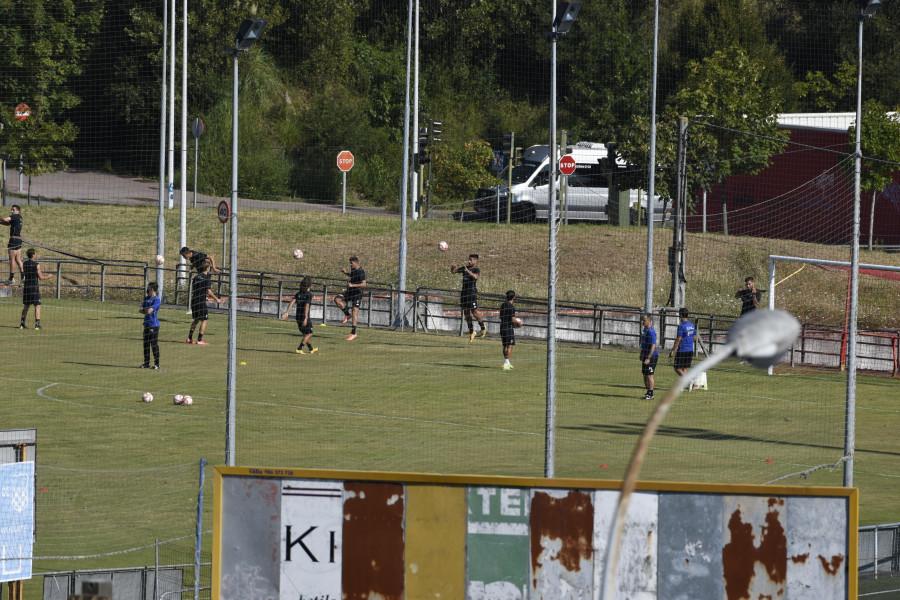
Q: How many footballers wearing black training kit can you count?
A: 9